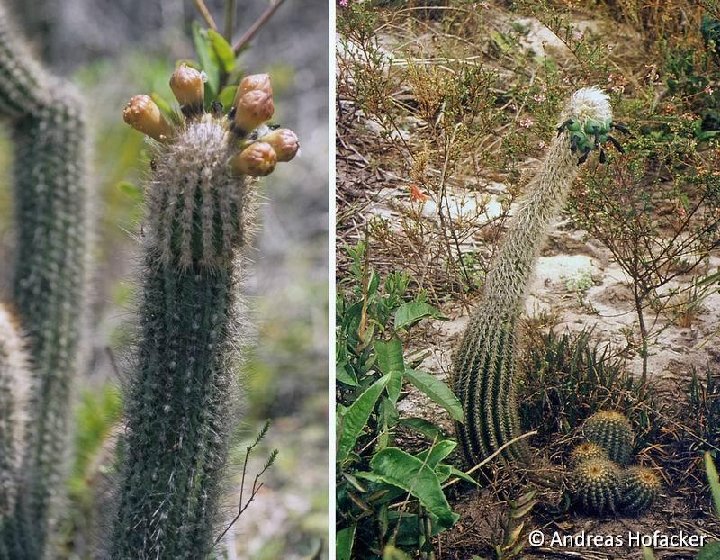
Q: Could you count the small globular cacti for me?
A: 4